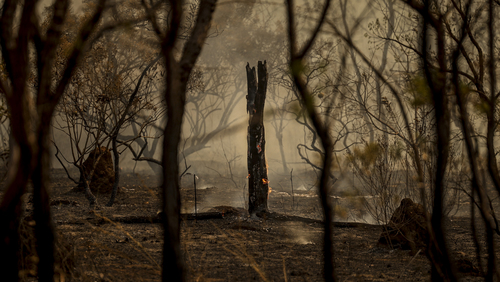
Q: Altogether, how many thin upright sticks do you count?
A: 2